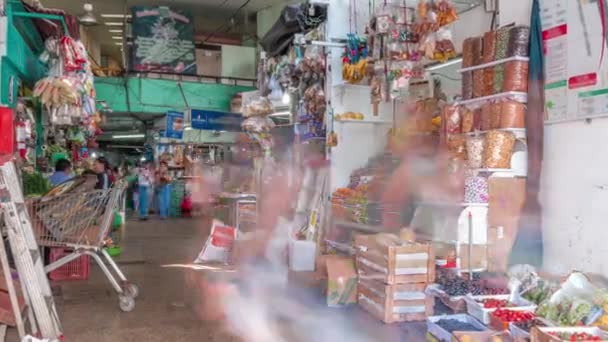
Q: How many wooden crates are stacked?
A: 2